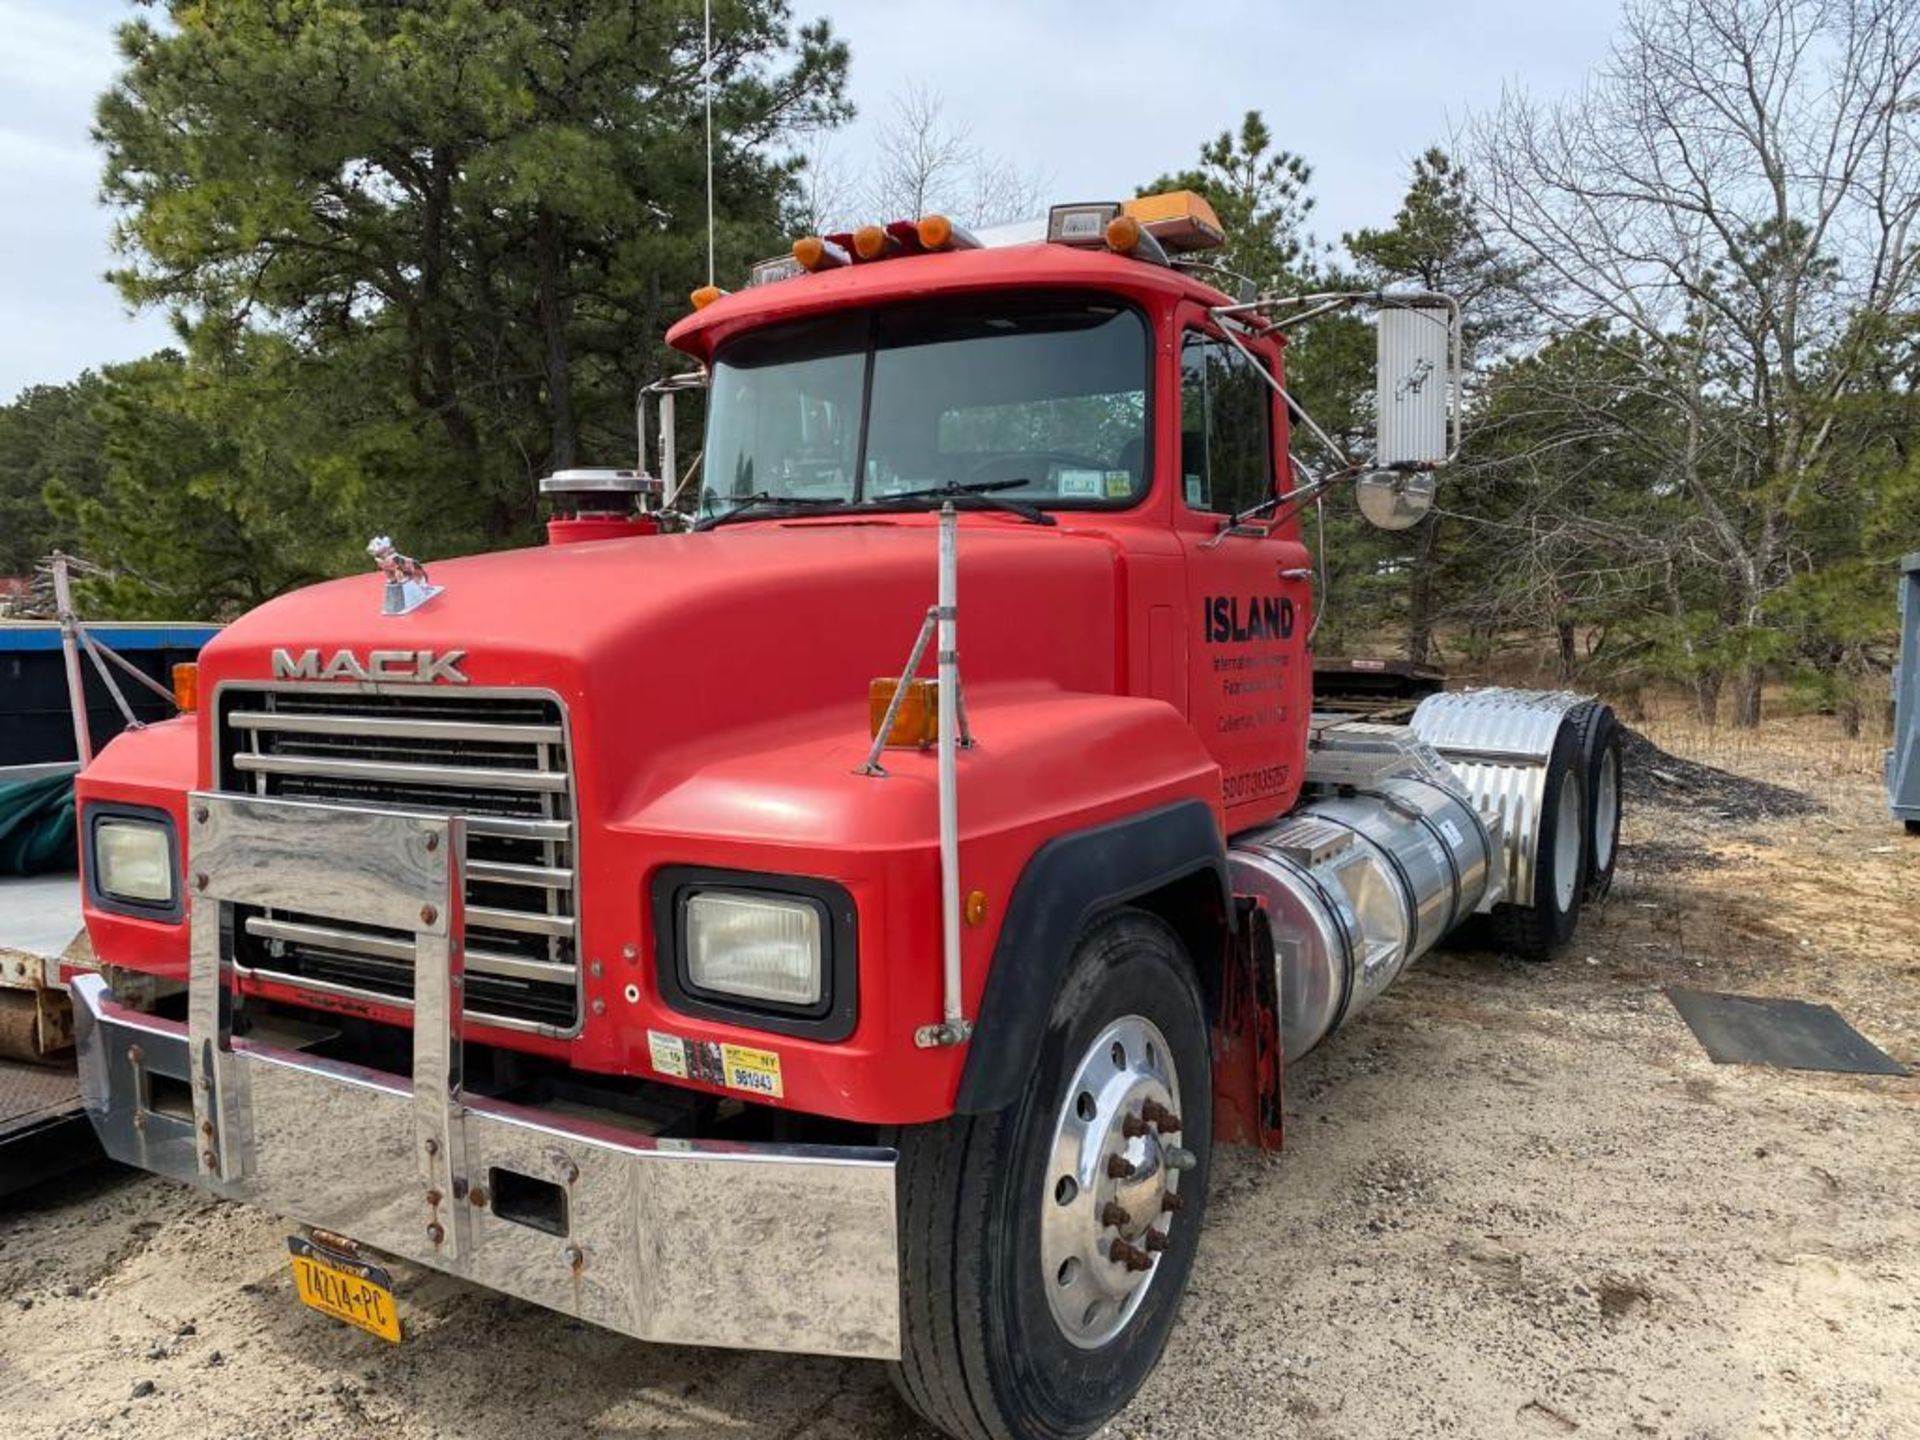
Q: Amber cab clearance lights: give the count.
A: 5